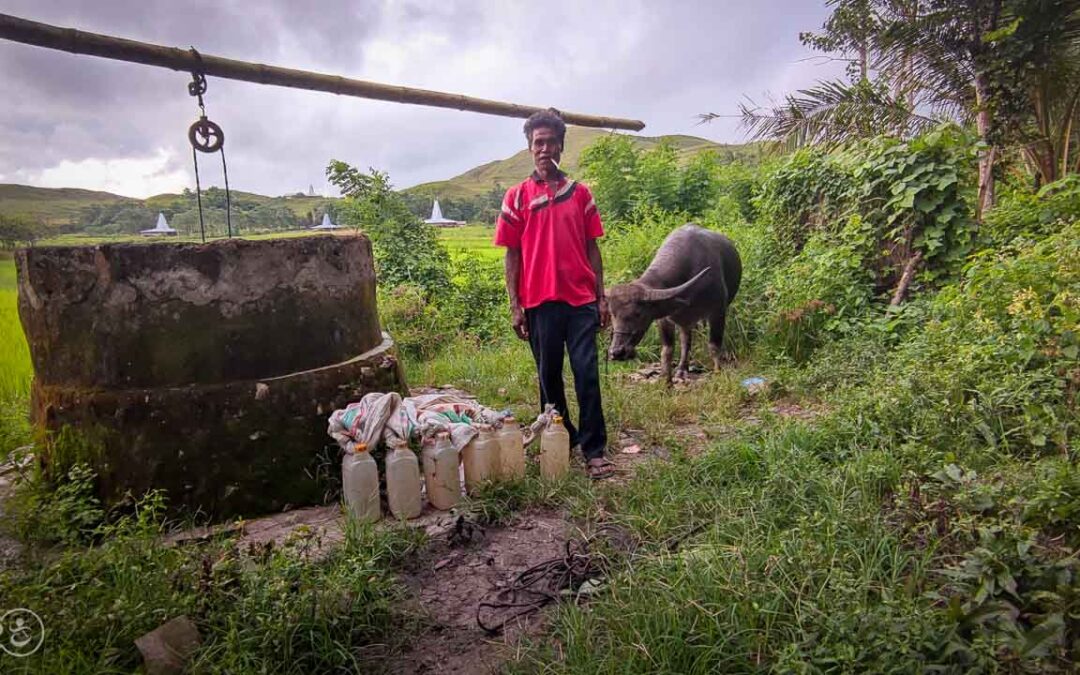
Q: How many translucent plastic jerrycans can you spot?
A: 6